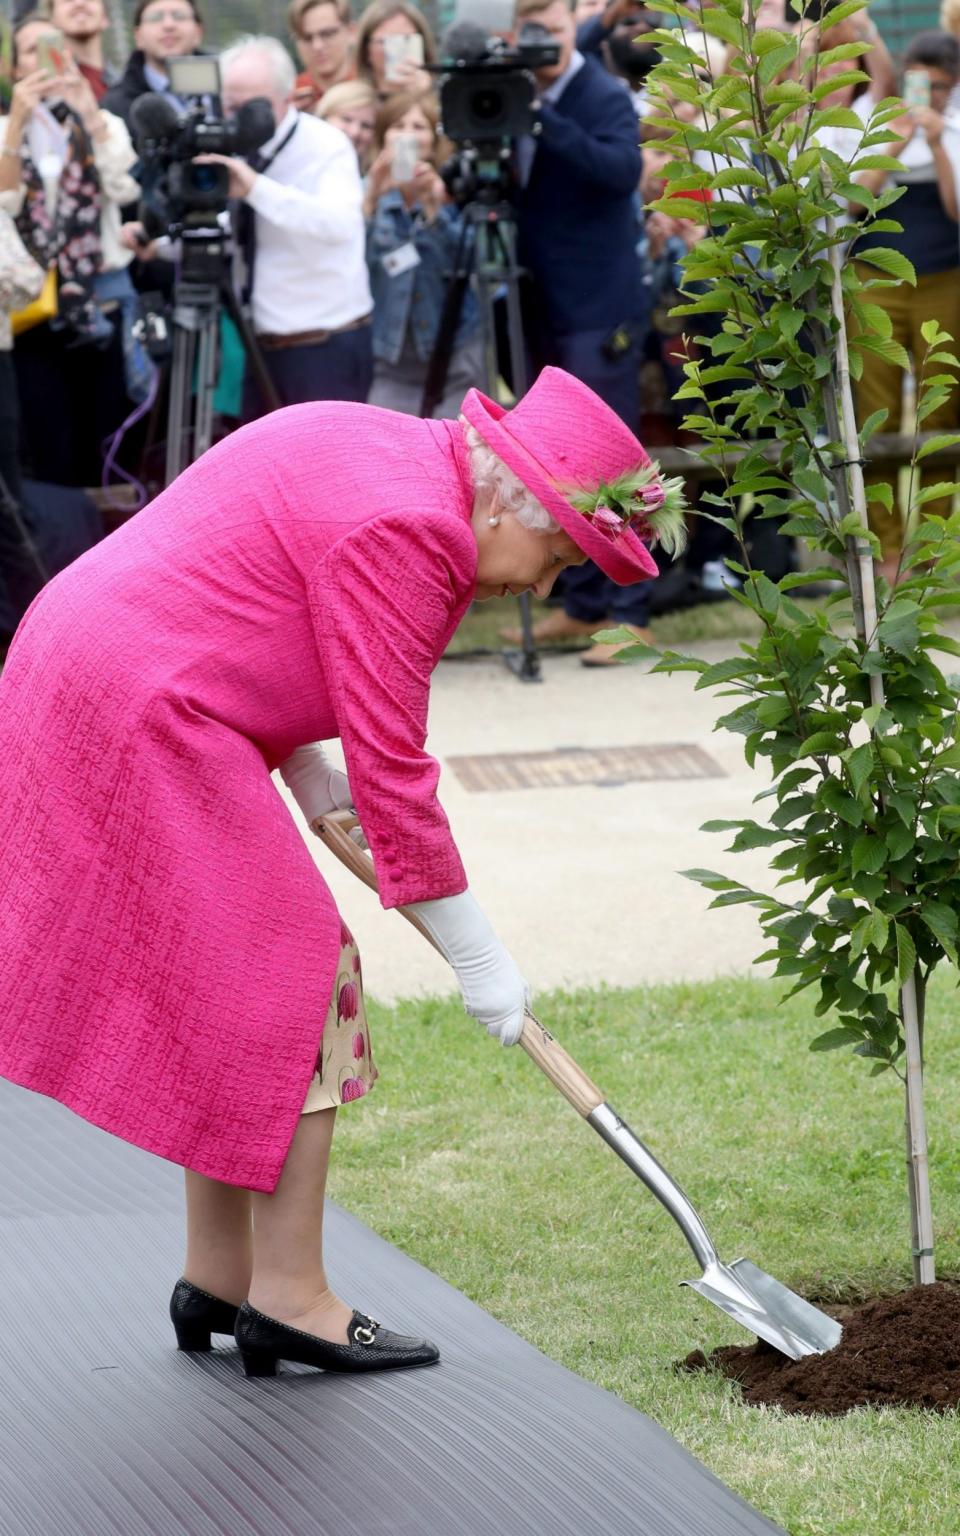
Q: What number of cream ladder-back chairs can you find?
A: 0